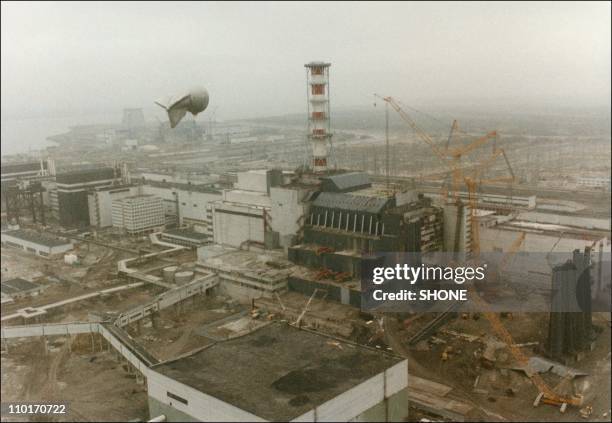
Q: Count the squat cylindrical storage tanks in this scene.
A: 2